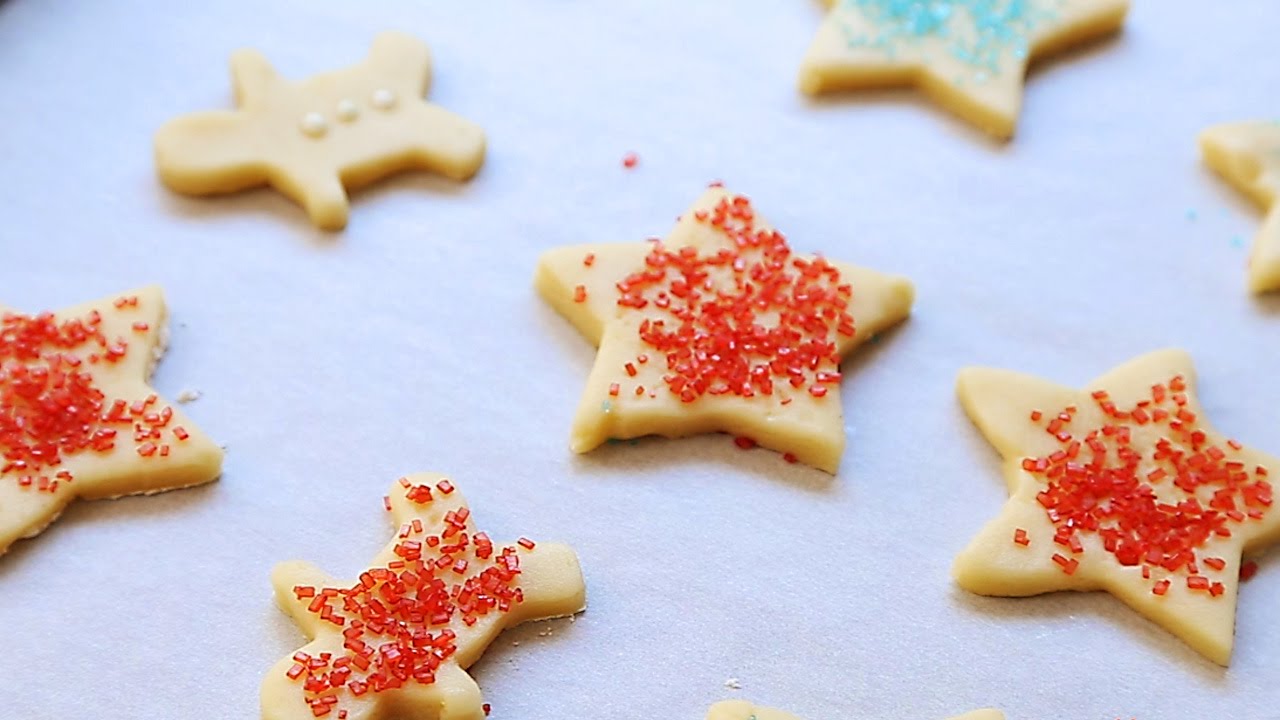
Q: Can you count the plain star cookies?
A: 0